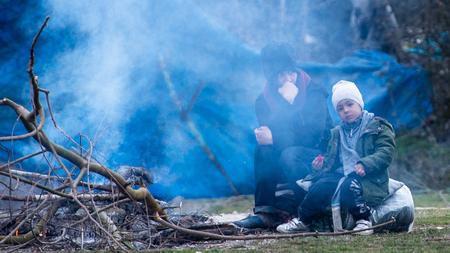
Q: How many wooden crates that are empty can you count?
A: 0